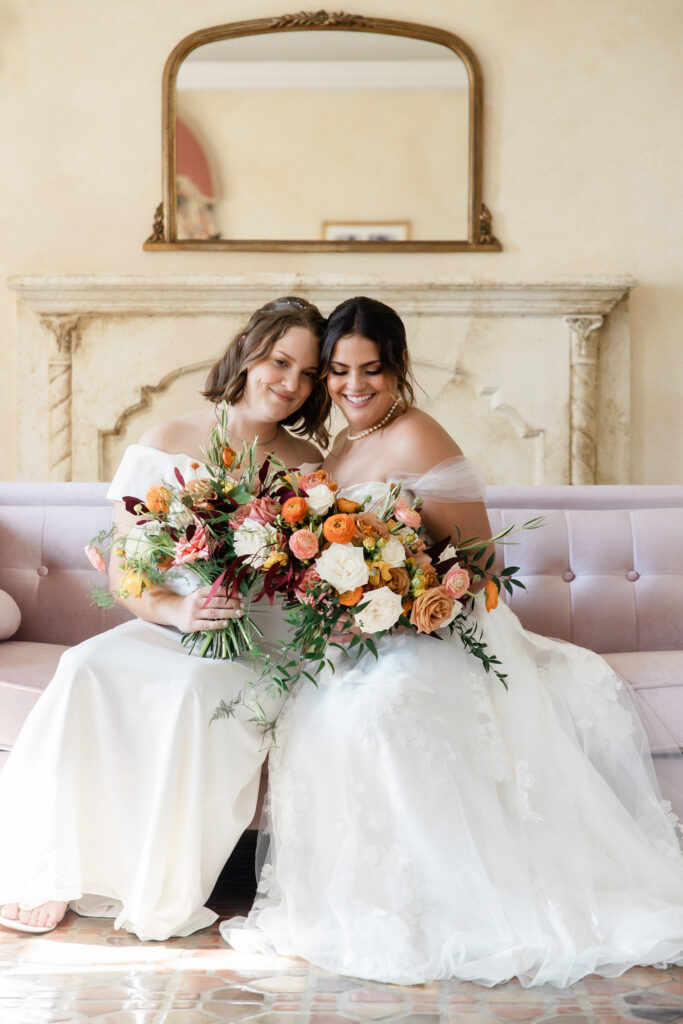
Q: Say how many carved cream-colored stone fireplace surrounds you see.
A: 1